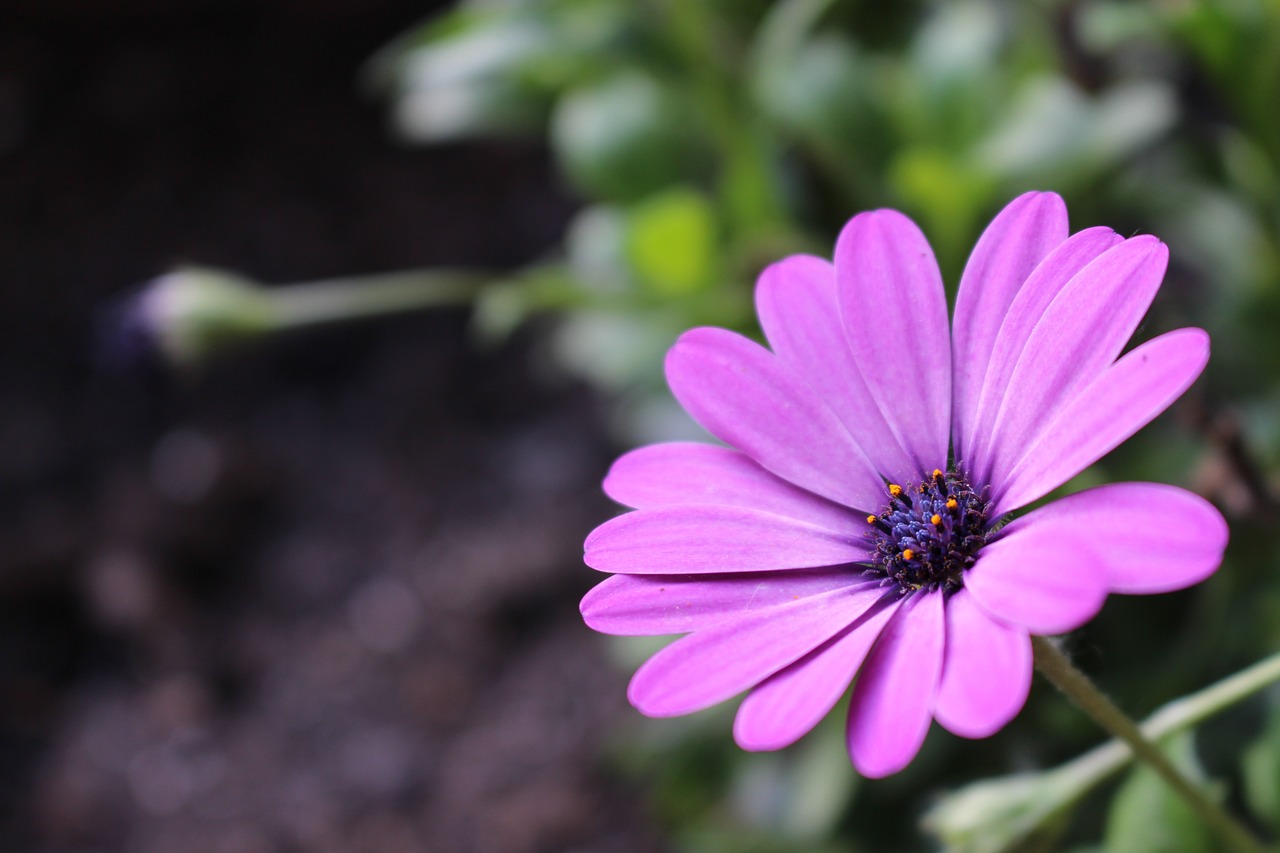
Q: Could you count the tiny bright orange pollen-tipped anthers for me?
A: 6